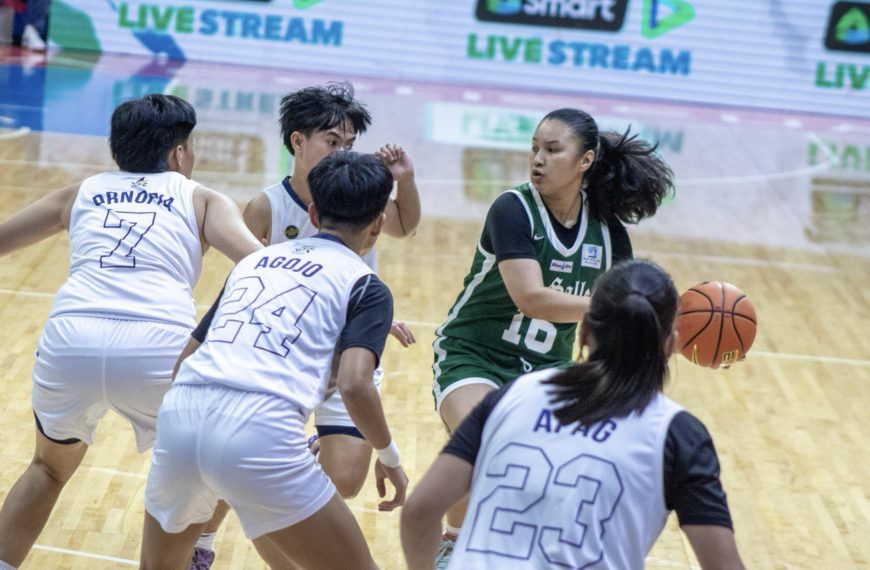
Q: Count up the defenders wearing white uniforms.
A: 4